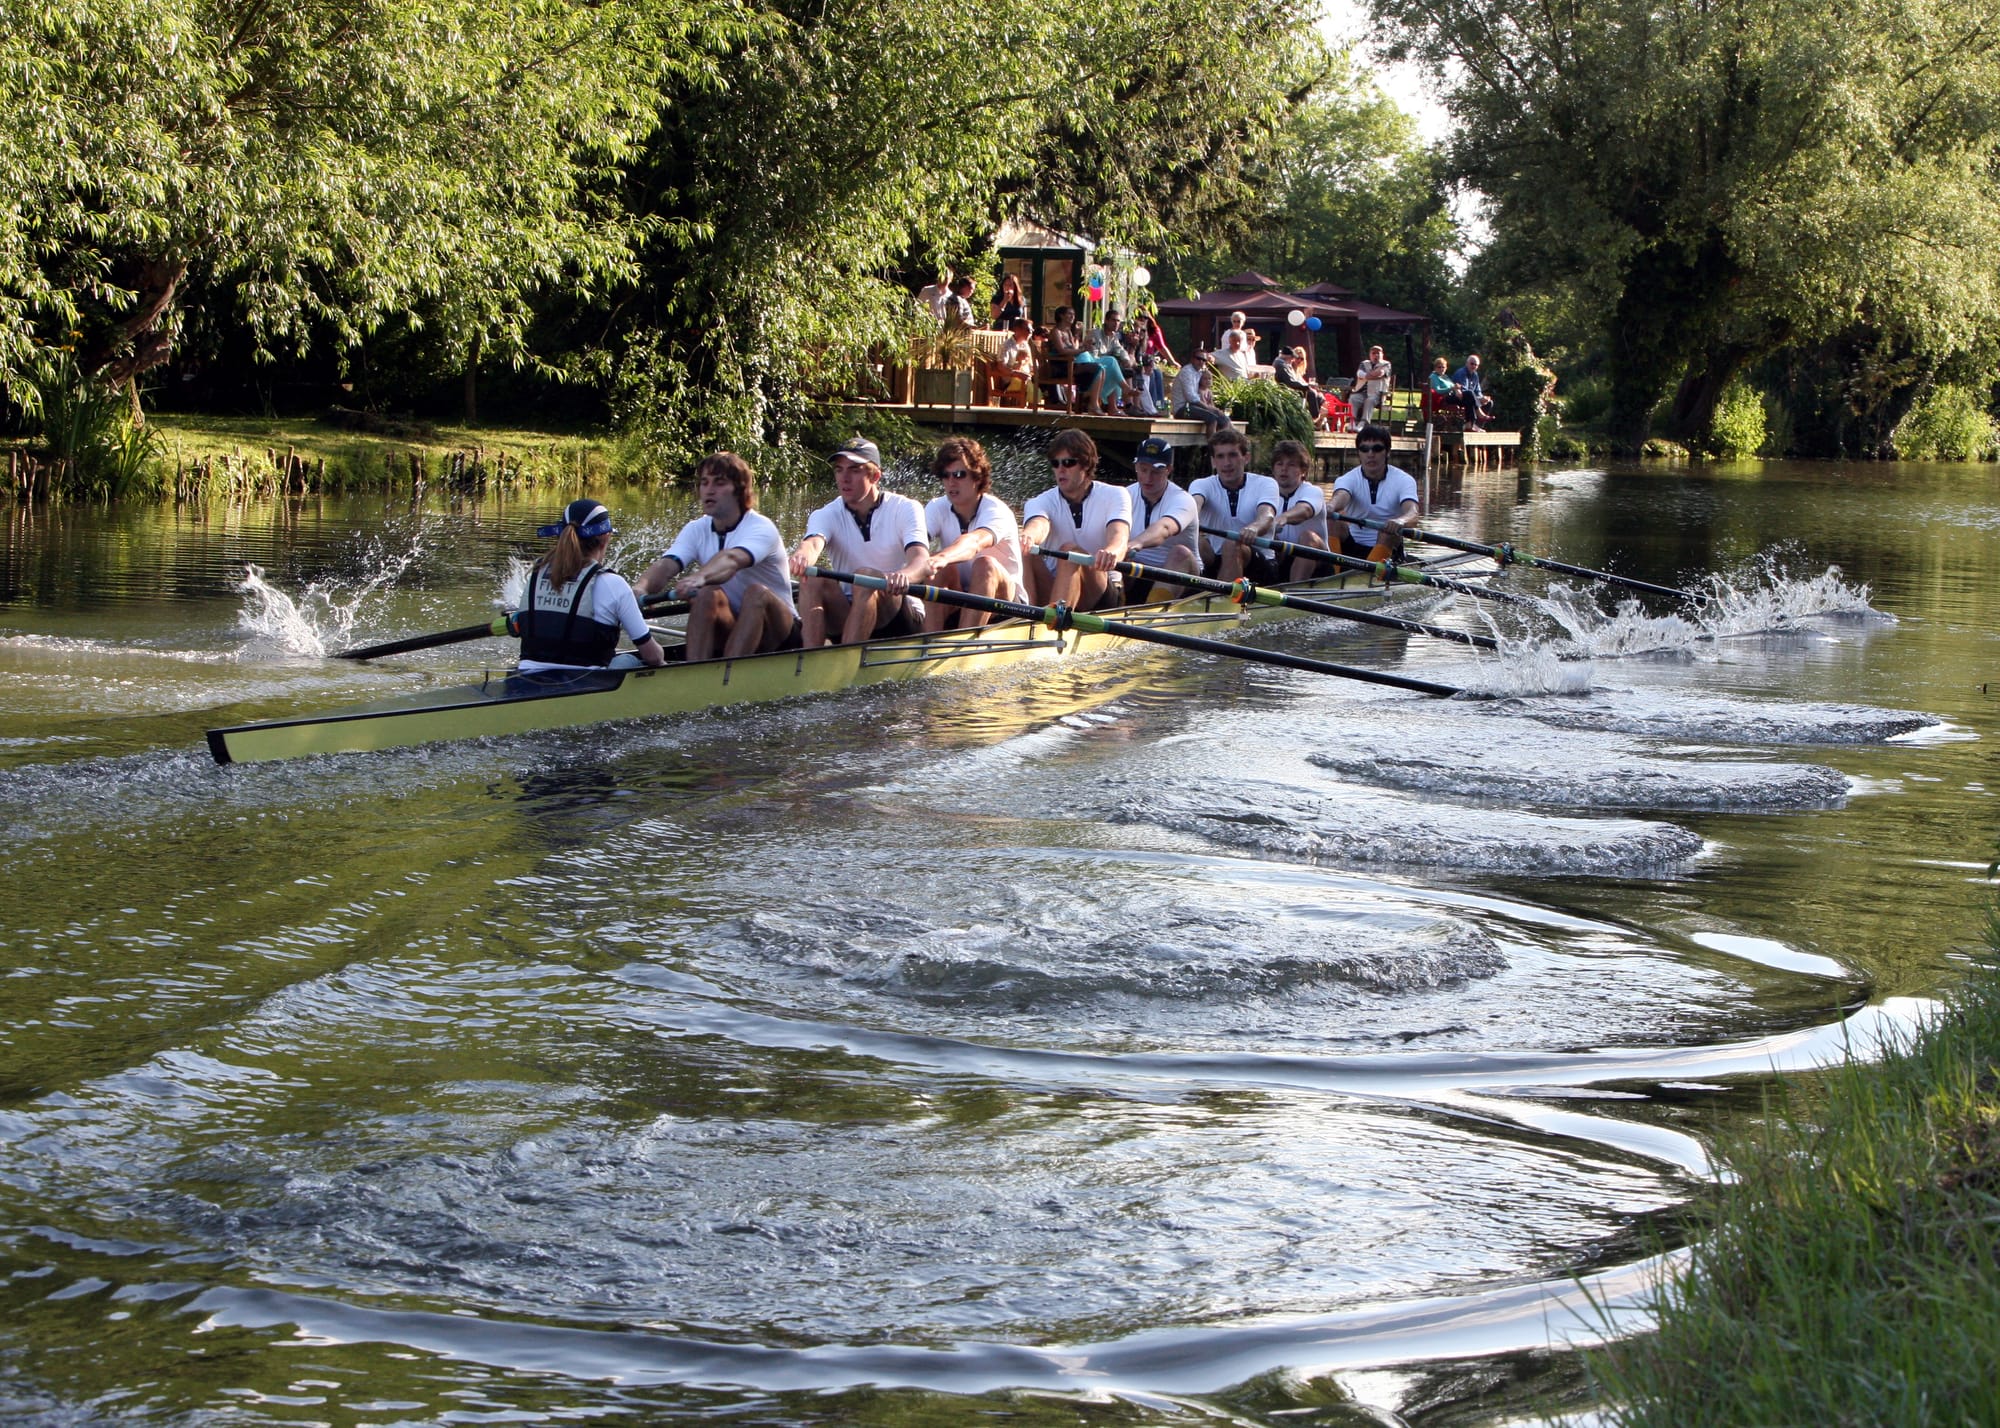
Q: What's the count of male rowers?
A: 8